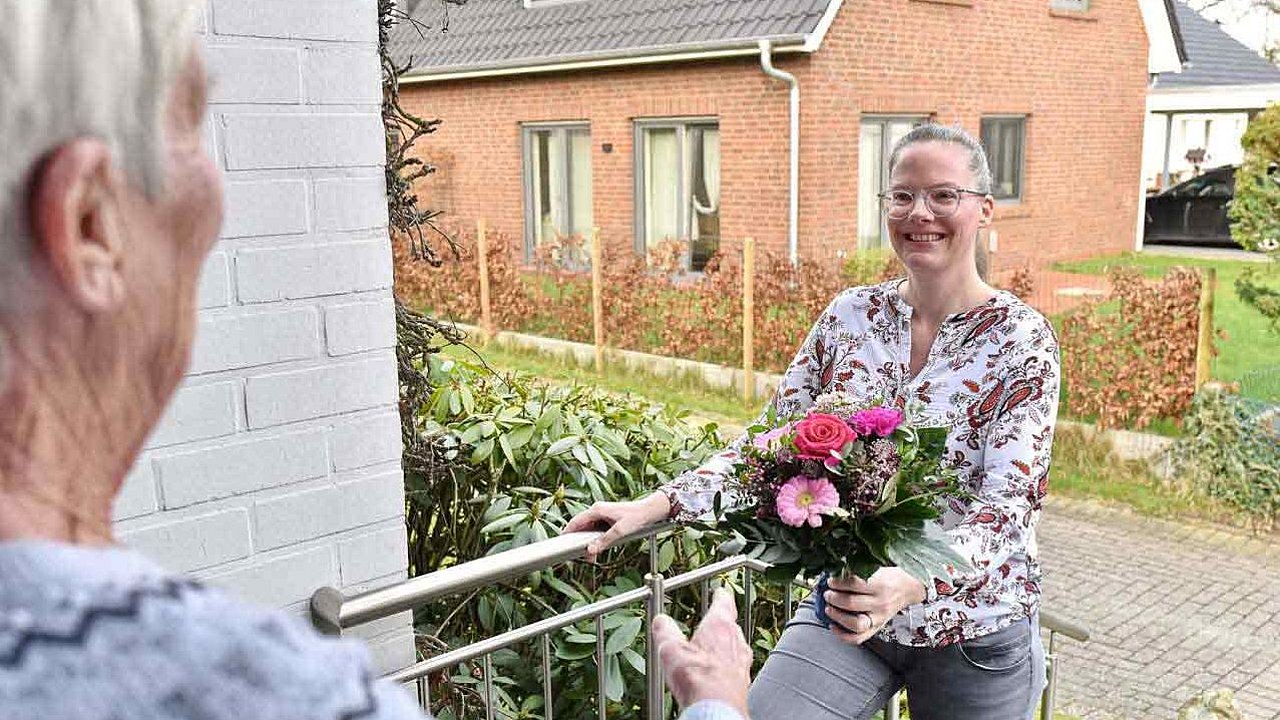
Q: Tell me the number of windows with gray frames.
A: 4